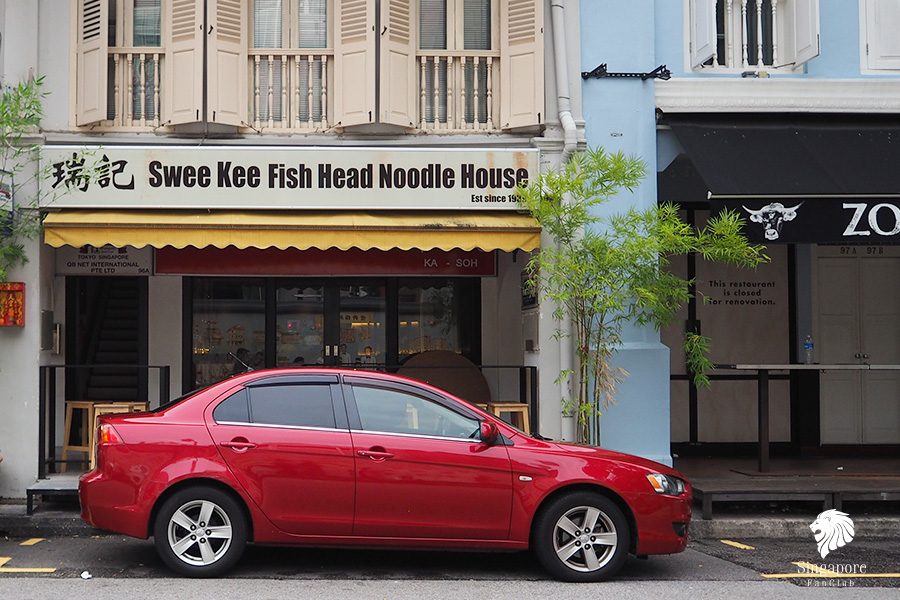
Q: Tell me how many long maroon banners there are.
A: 1